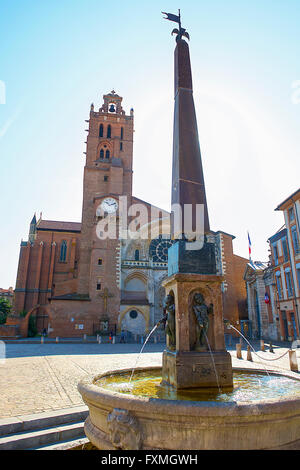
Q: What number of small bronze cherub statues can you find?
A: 2